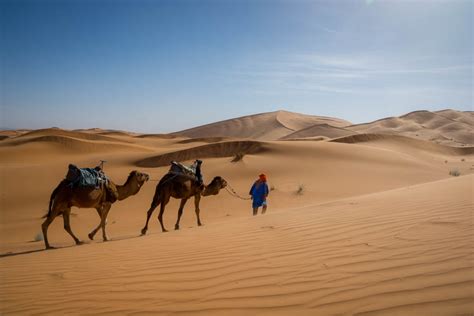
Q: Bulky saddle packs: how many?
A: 2